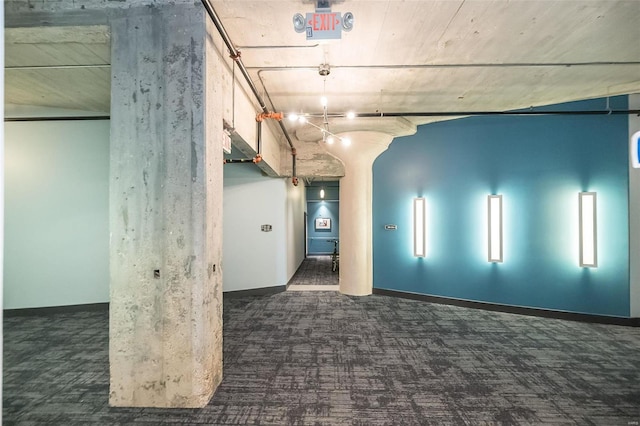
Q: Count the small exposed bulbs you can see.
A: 6